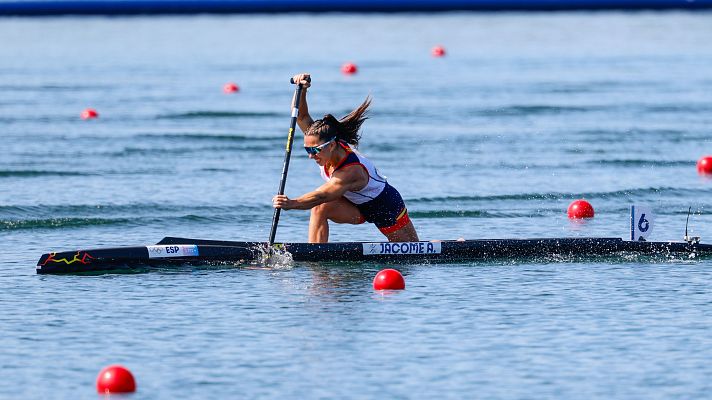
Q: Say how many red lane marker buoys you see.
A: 8